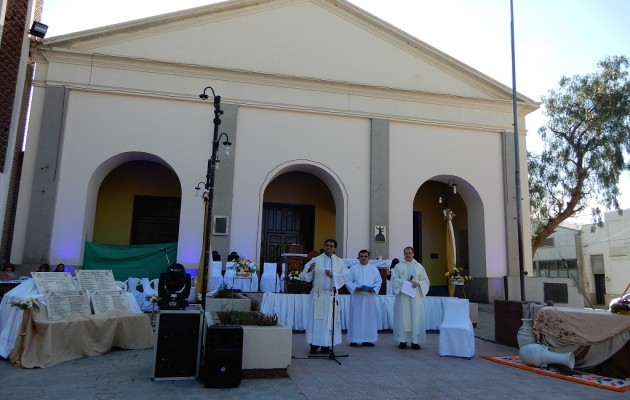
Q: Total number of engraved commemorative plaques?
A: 4